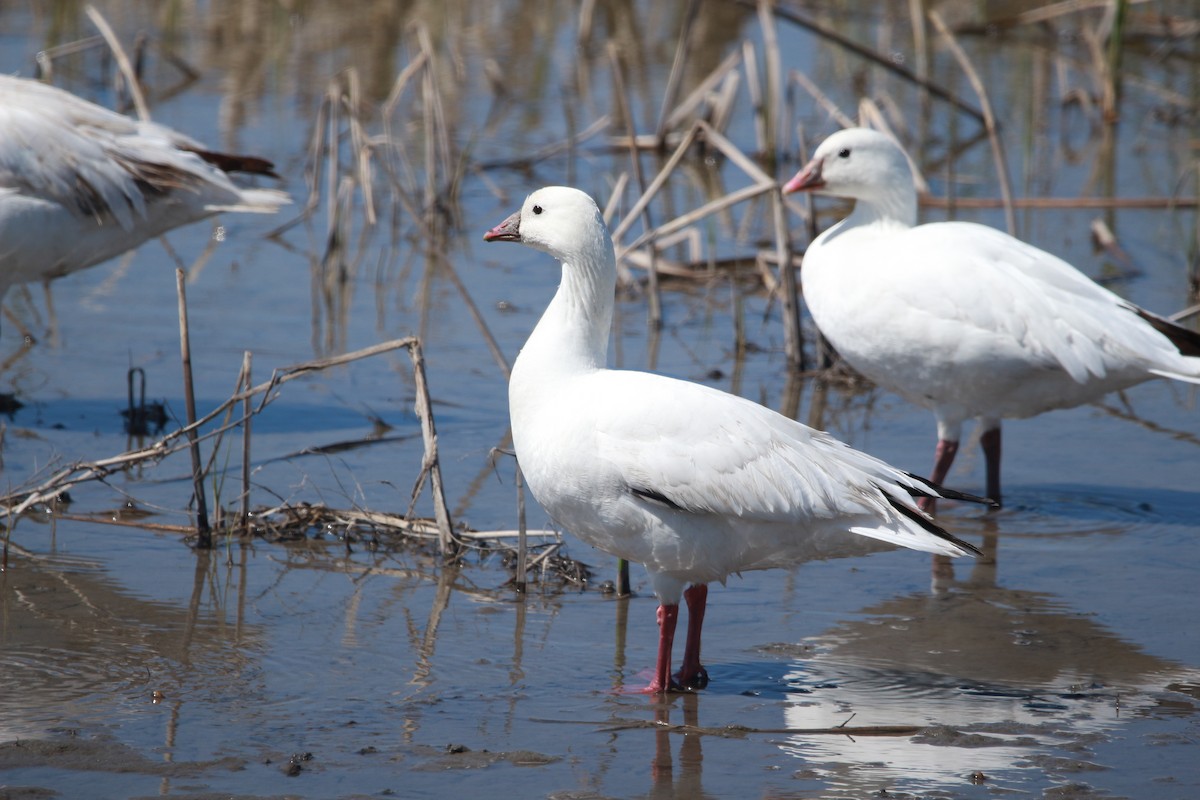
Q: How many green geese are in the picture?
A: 0